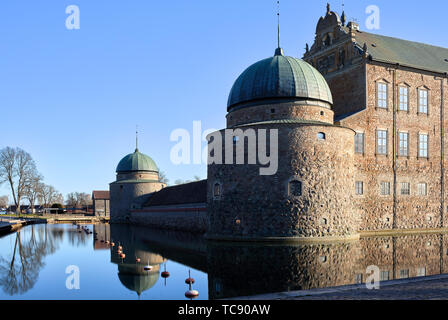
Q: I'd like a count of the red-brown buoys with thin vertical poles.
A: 2